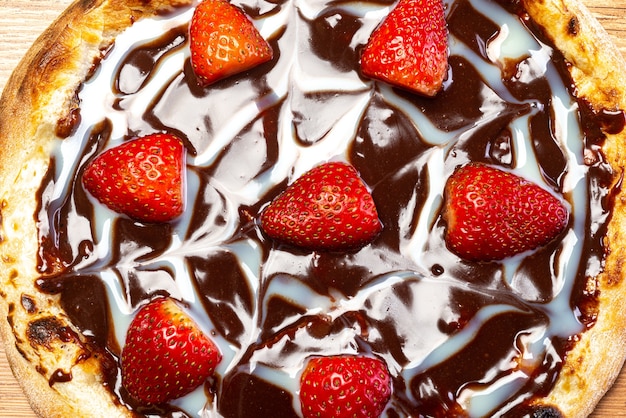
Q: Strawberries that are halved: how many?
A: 7